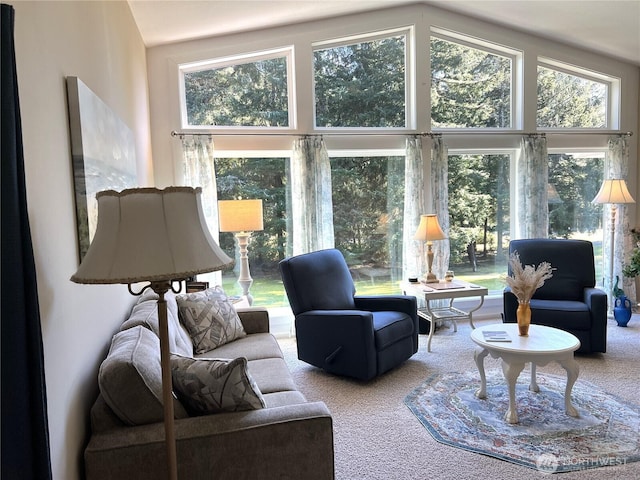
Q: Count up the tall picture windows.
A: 4